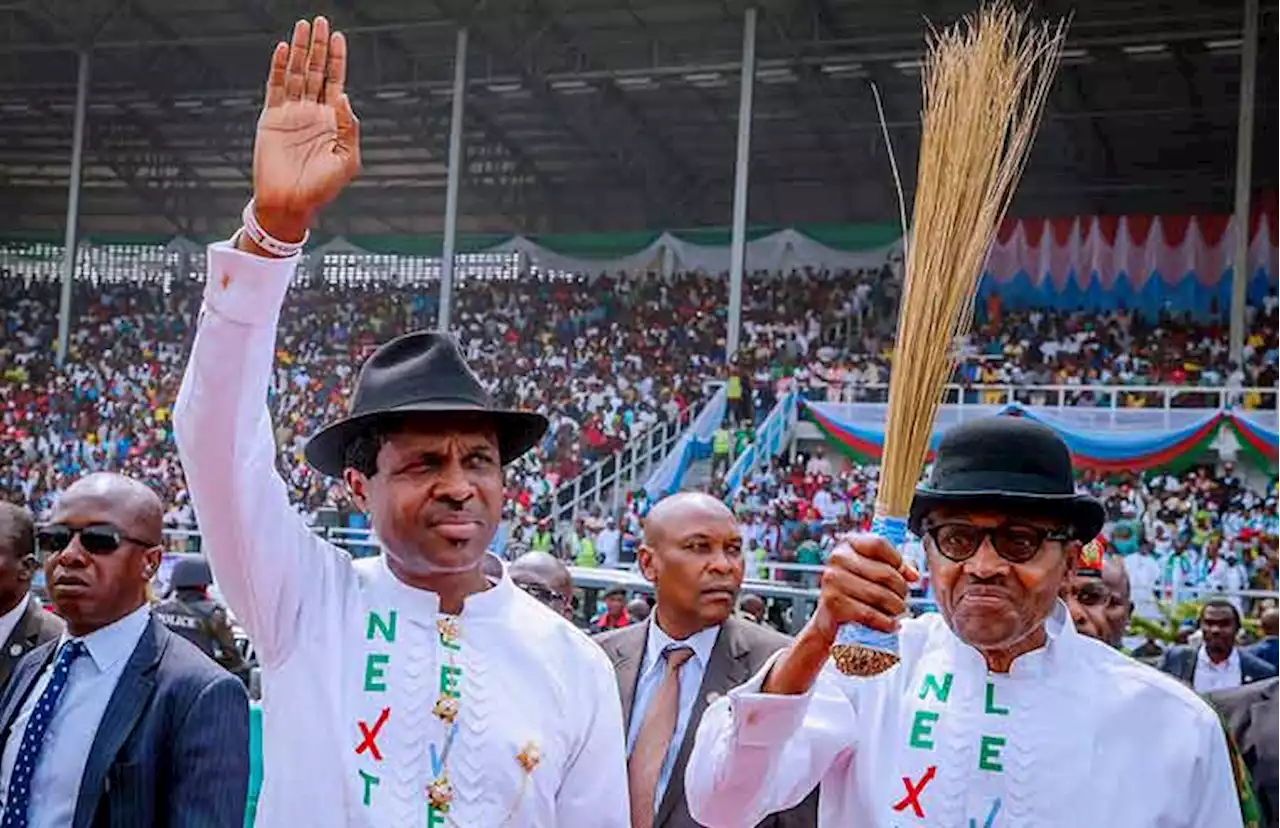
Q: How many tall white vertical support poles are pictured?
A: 4